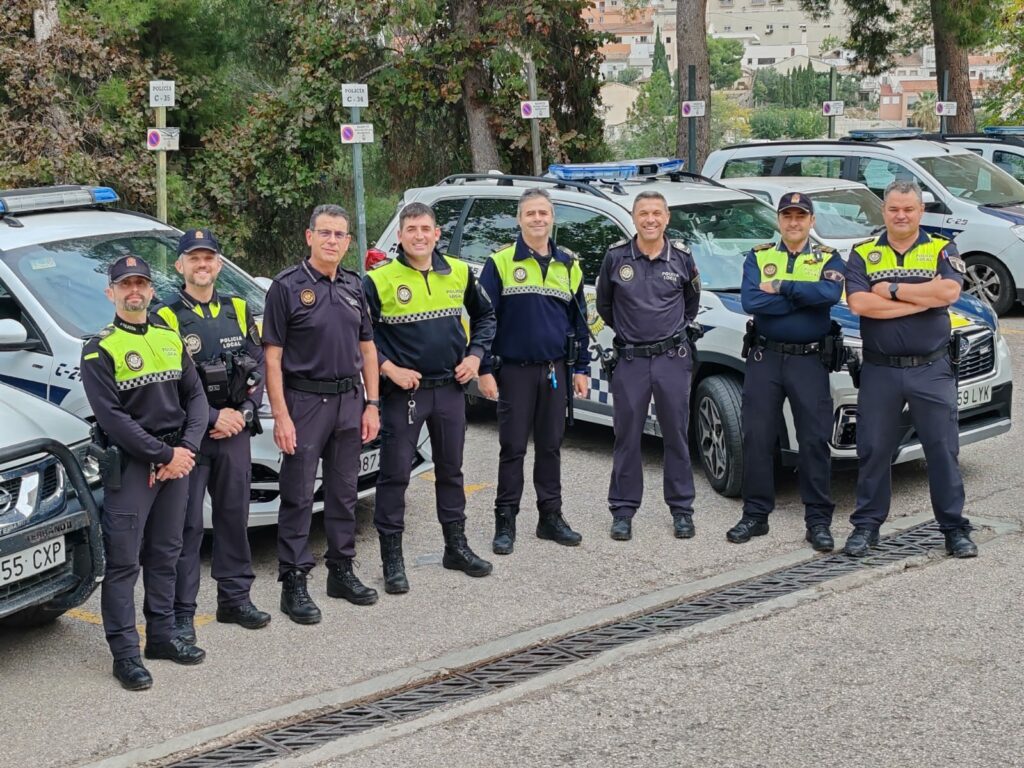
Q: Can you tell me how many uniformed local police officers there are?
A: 8